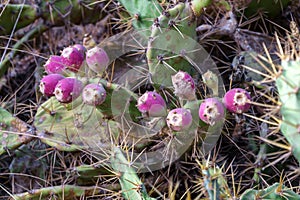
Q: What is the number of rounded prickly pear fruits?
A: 11